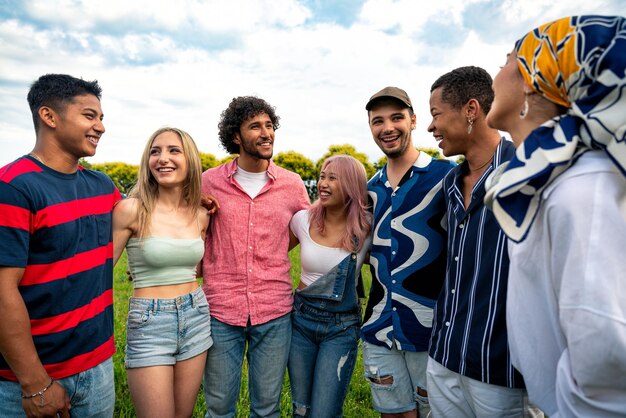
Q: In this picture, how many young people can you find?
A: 7